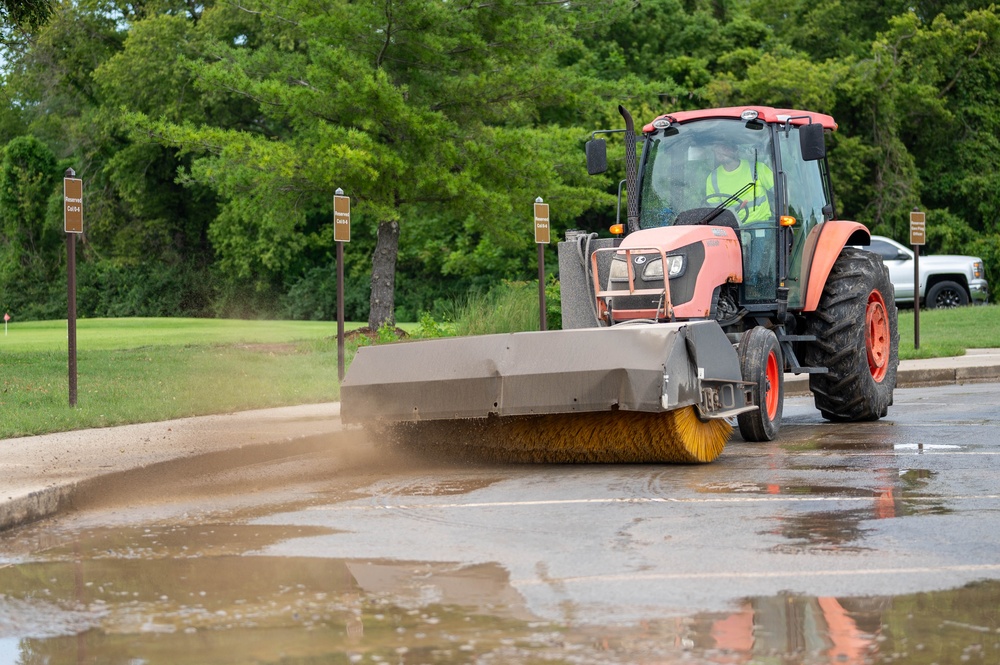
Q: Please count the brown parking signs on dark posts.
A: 4